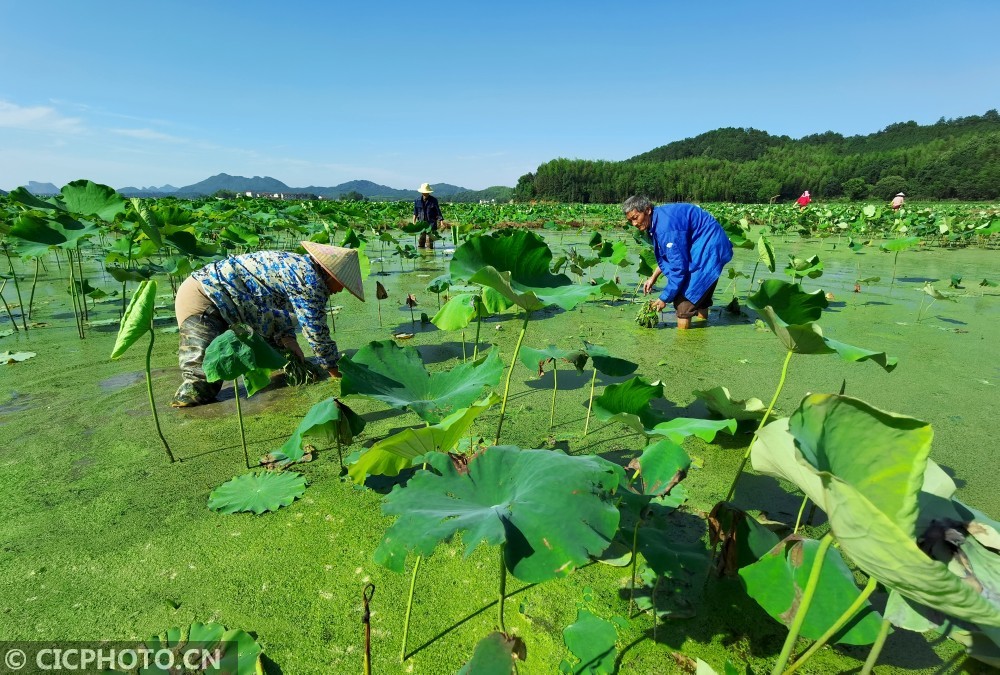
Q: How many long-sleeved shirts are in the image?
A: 3